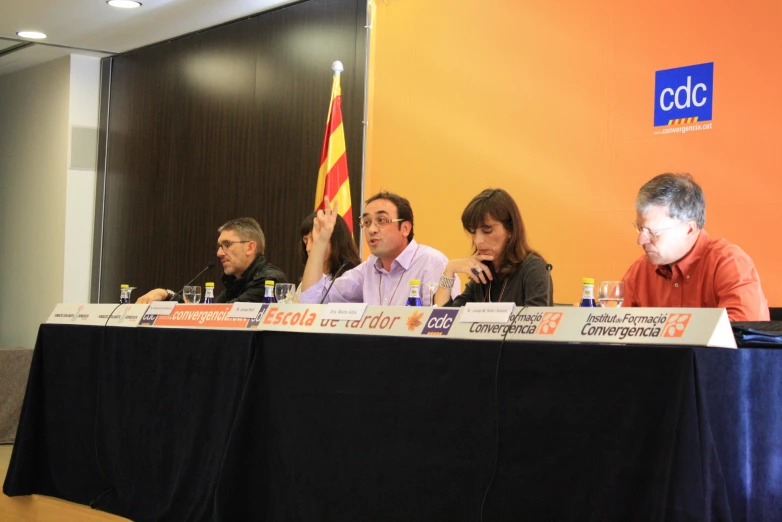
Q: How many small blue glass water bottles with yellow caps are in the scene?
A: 5